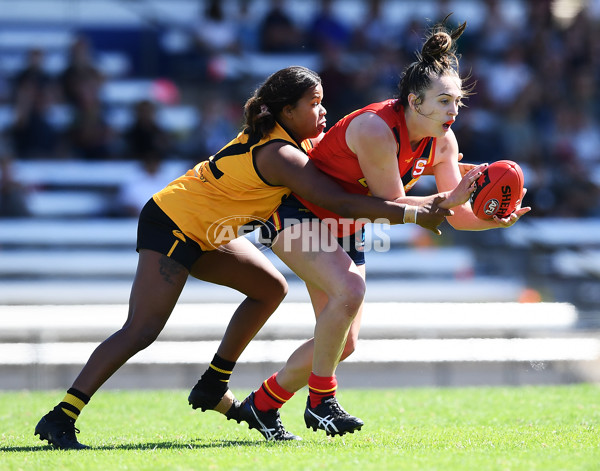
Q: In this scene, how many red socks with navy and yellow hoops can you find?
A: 2